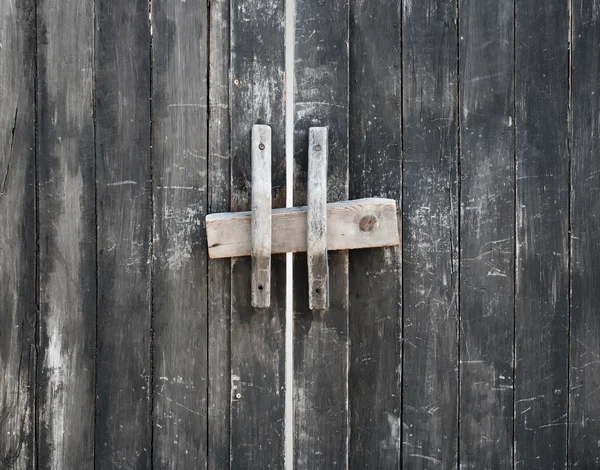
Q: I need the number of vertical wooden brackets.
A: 2